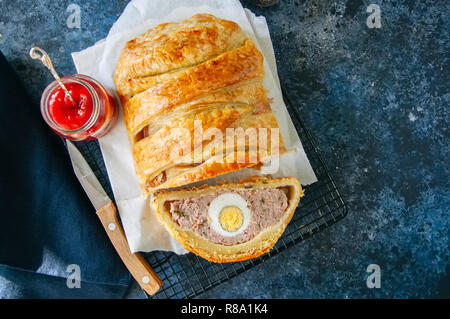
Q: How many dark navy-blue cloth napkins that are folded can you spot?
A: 1